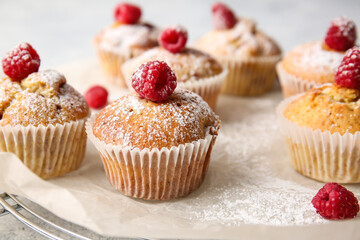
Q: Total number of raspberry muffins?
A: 7